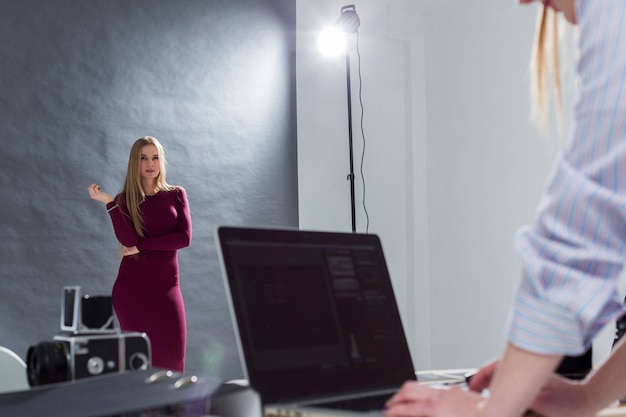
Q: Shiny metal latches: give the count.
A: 2